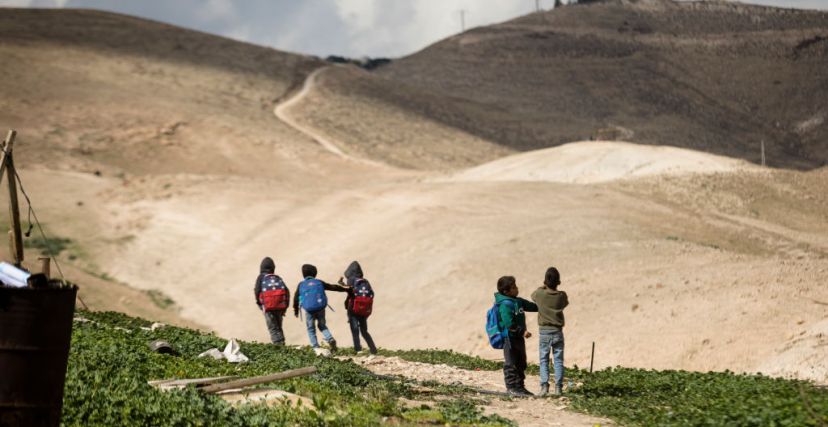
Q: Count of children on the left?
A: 3